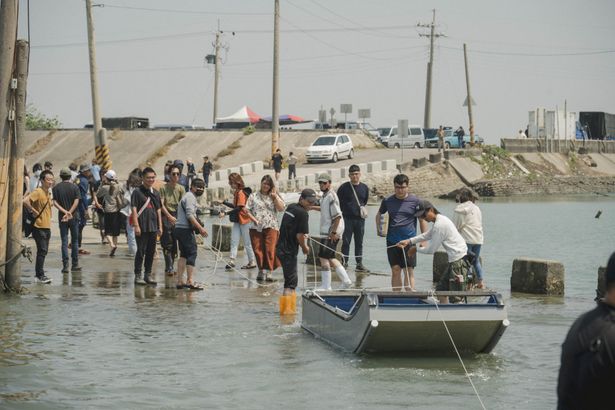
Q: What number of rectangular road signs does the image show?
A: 4